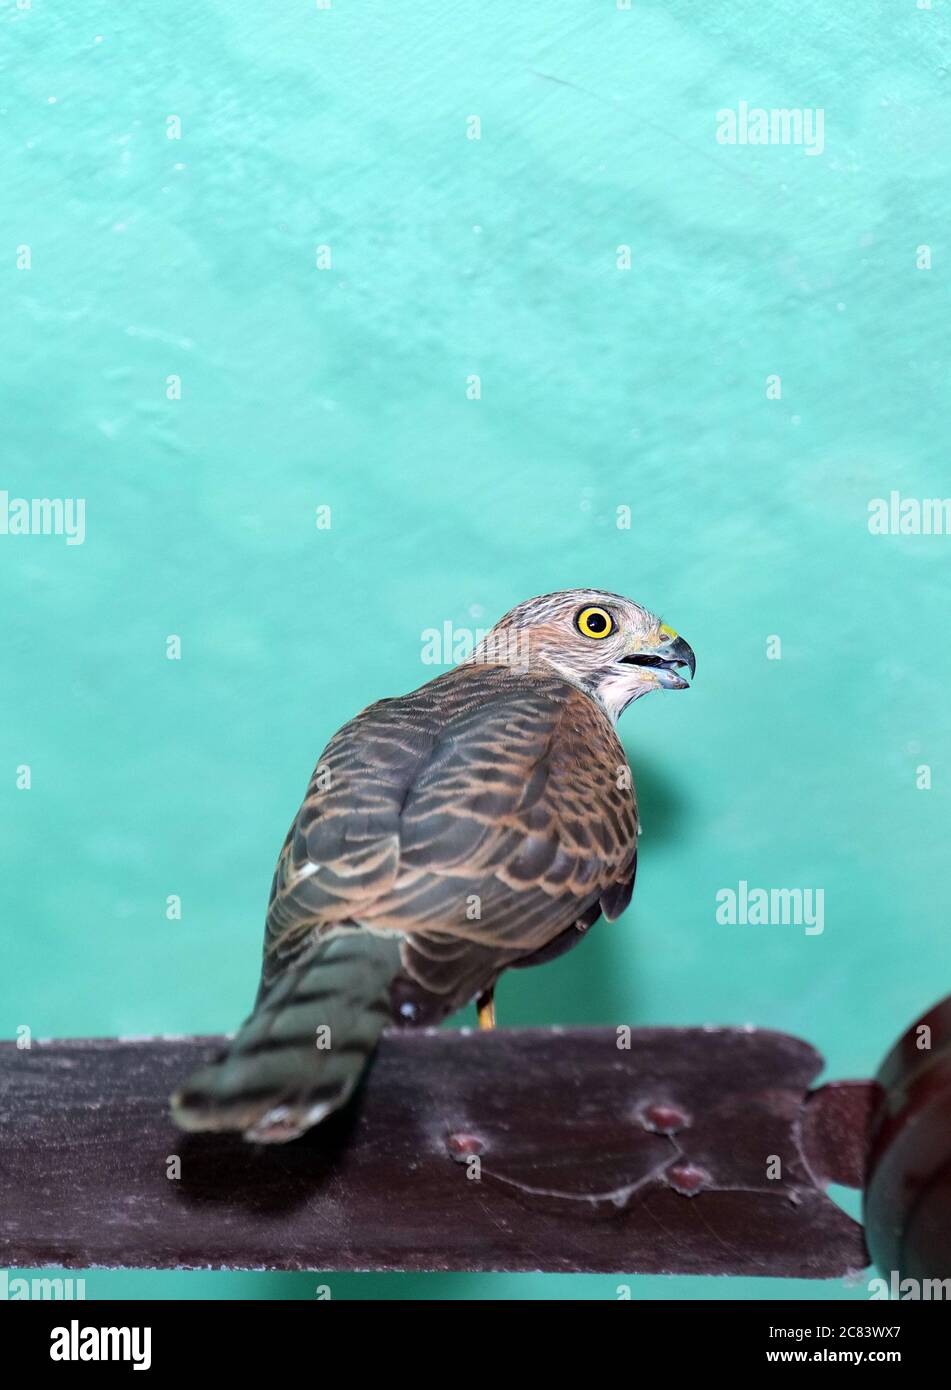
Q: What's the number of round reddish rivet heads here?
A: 3